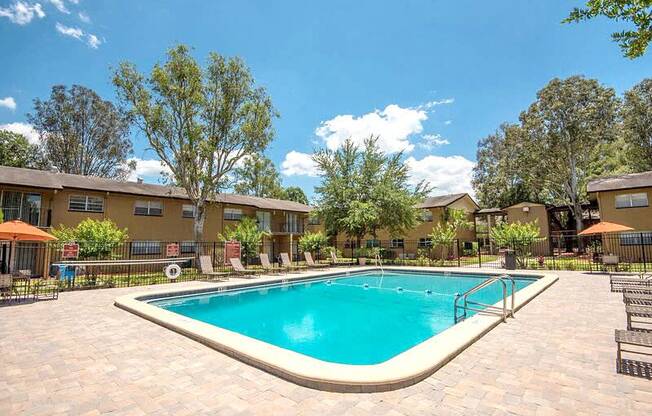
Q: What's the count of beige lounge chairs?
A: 6